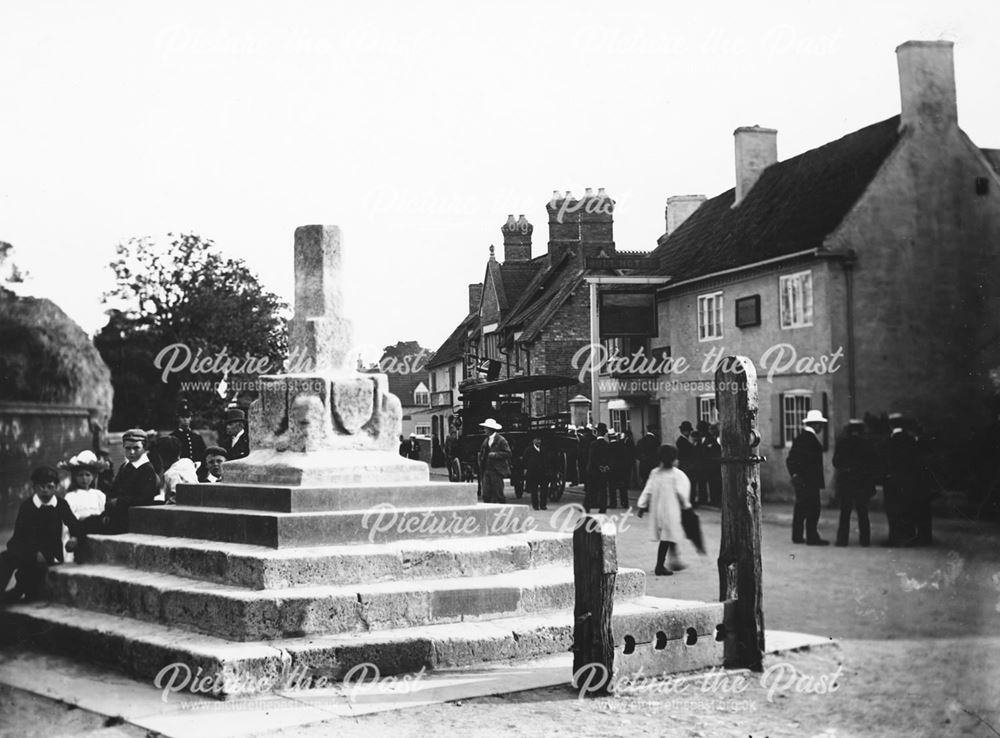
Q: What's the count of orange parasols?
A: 0